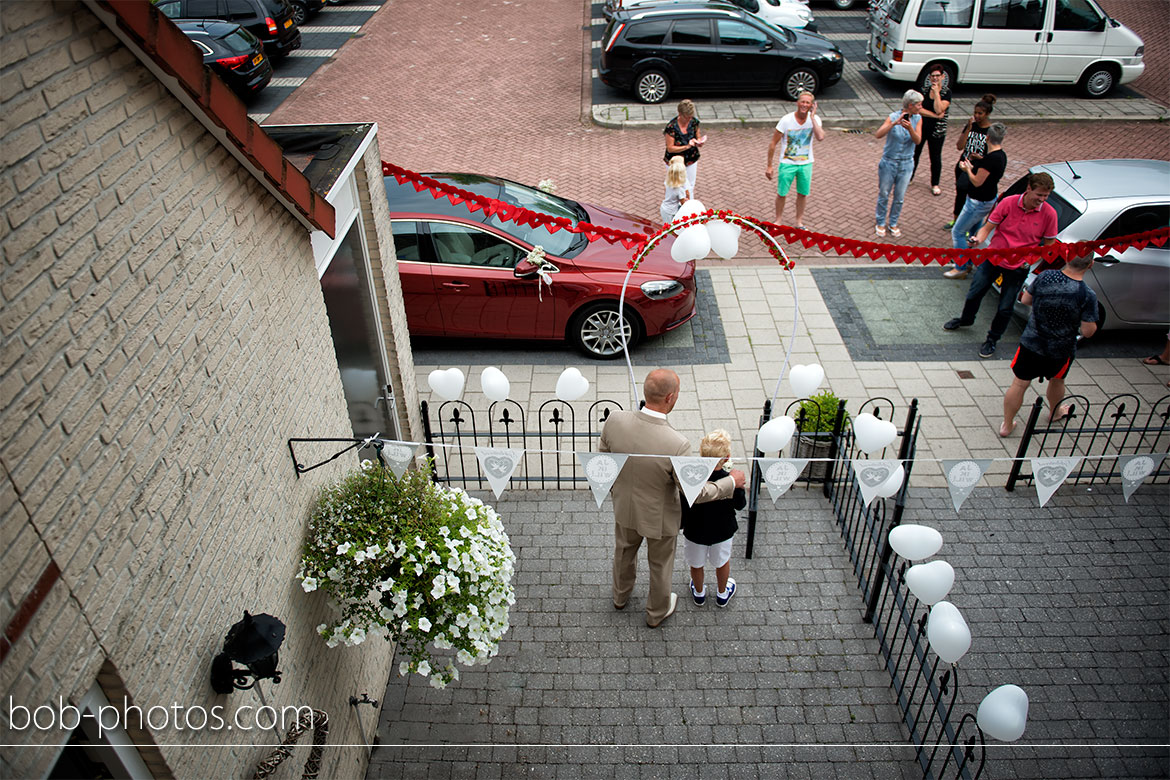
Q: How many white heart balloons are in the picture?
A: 14